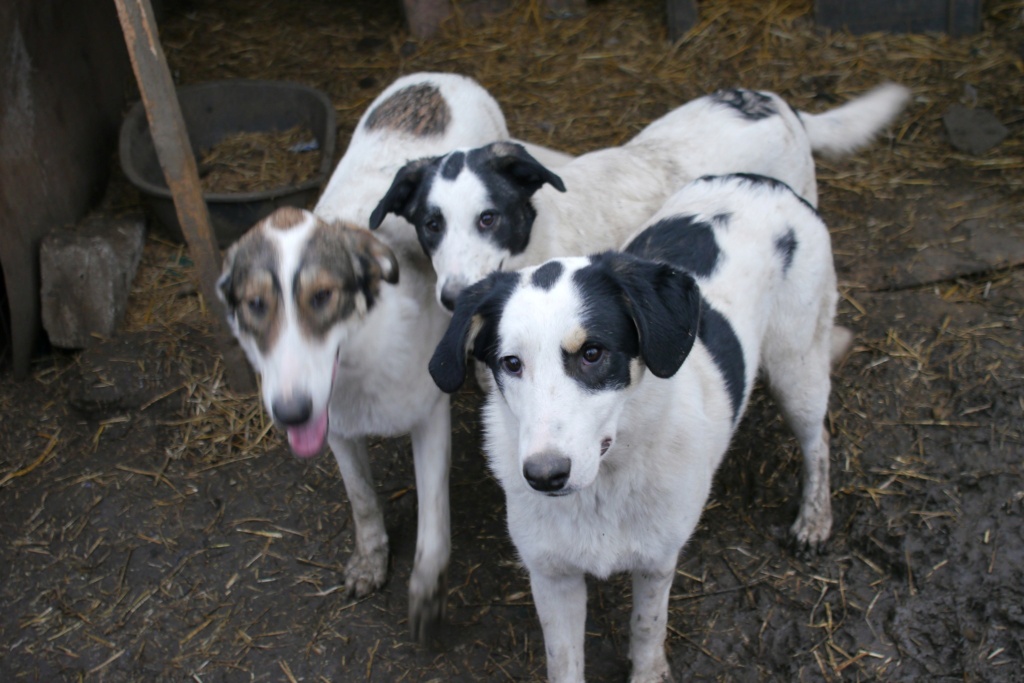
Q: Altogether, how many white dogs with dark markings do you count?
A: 3